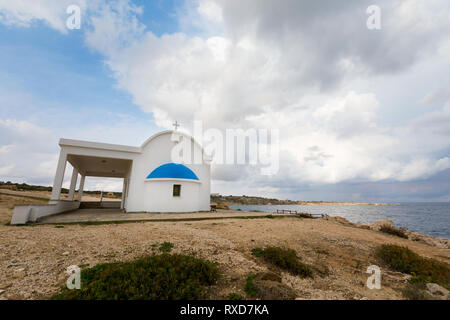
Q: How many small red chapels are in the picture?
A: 0